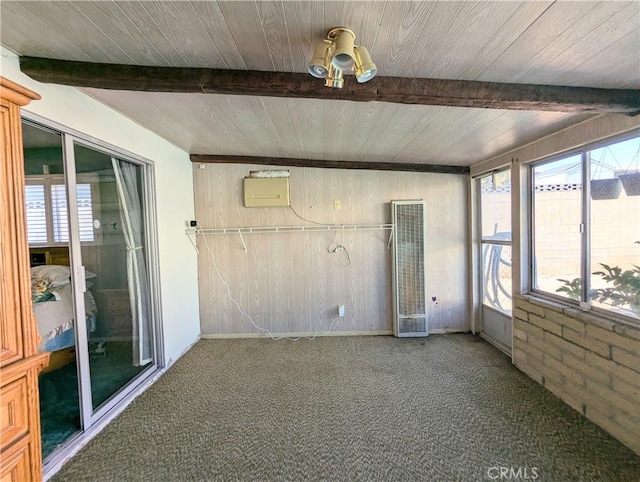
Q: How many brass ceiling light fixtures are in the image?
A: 1